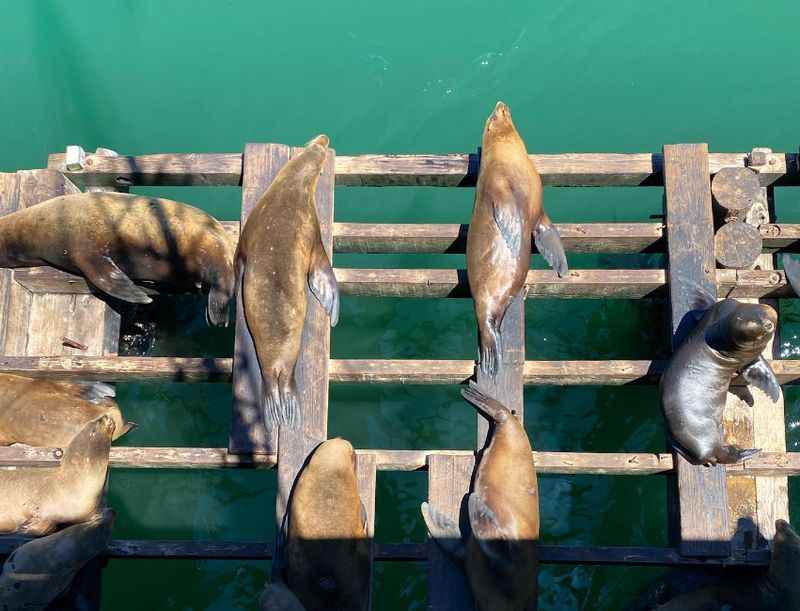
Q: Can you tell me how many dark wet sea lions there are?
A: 1